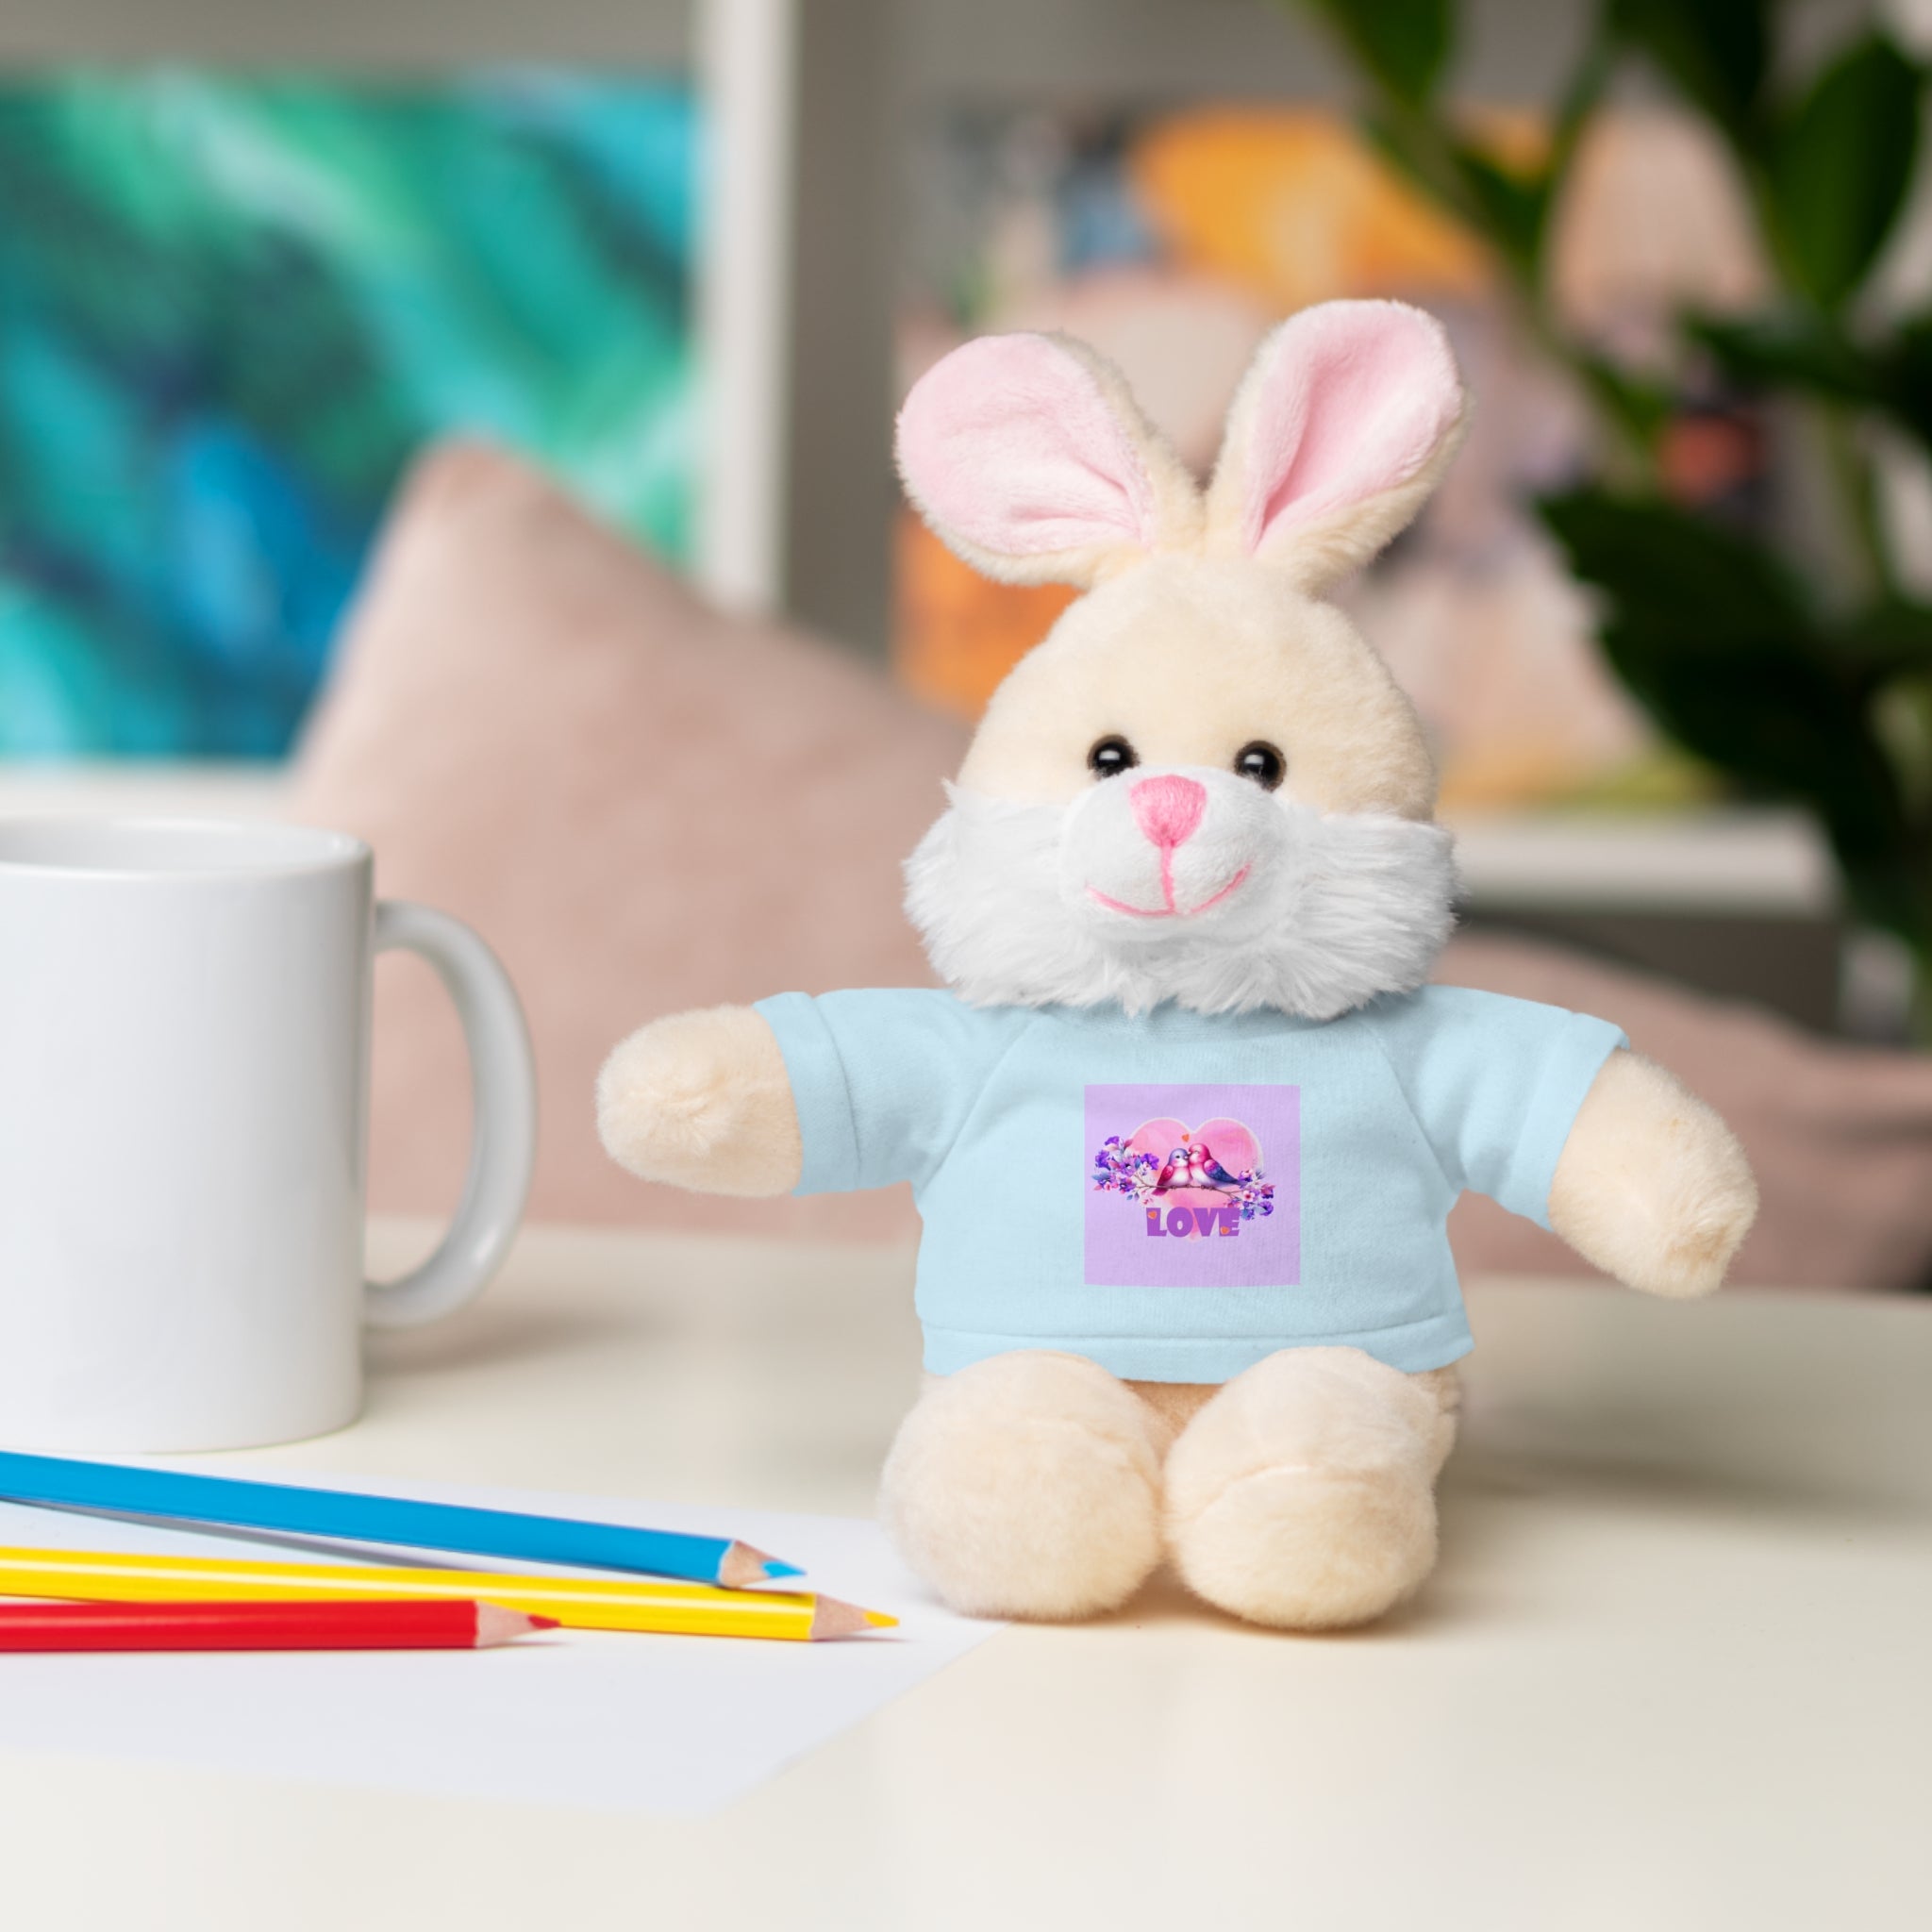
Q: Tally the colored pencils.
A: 3